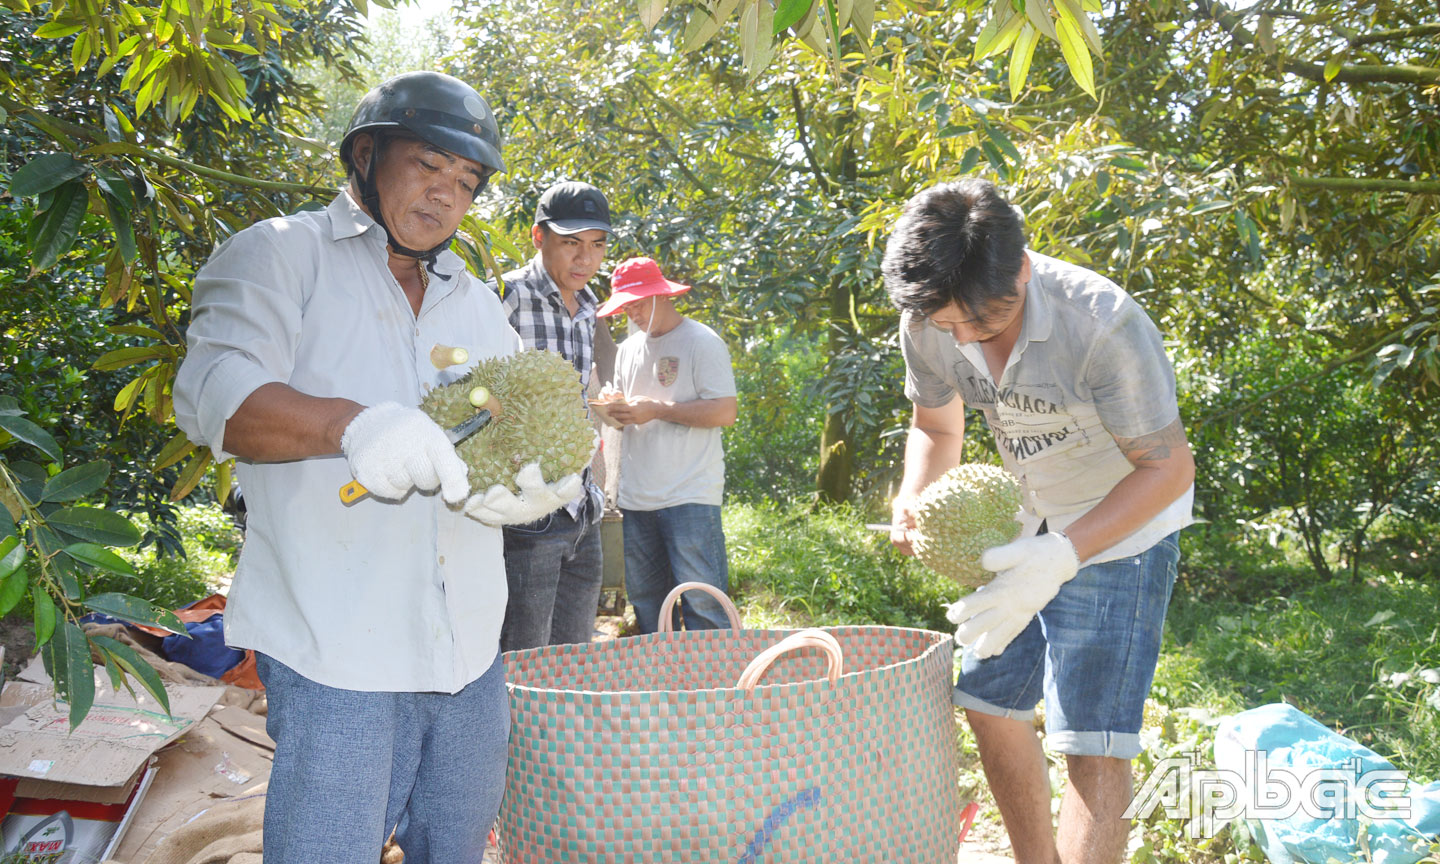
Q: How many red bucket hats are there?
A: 1